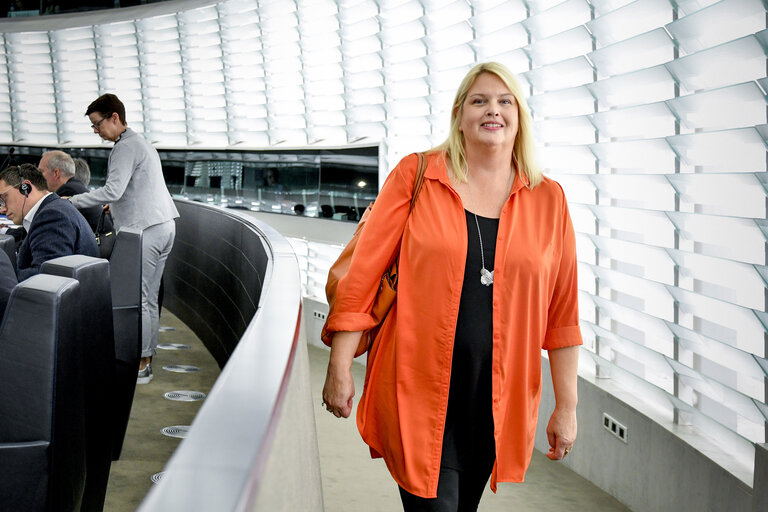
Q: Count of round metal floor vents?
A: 6